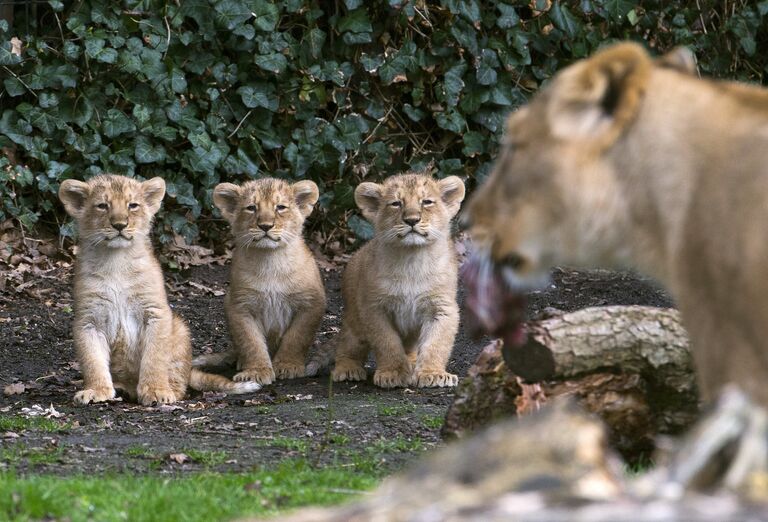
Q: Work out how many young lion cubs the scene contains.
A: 3